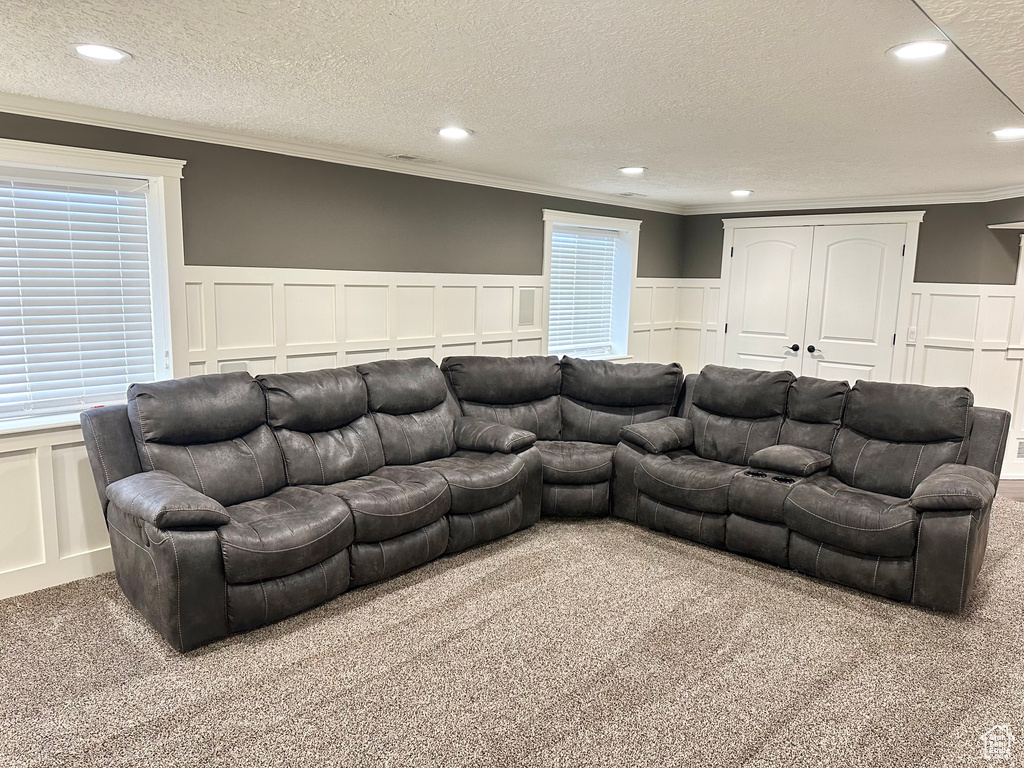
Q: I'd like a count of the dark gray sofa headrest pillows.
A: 8